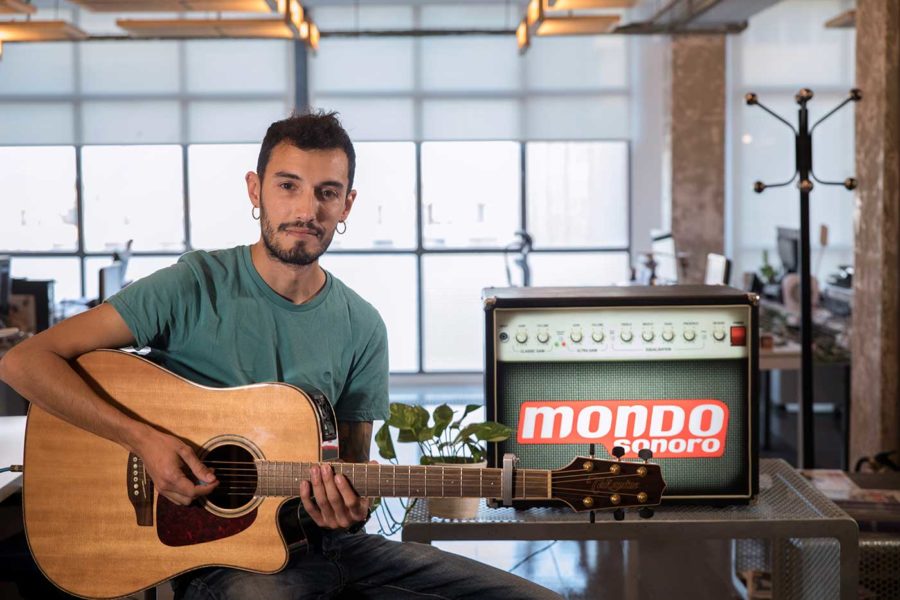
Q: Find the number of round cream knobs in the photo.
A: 9